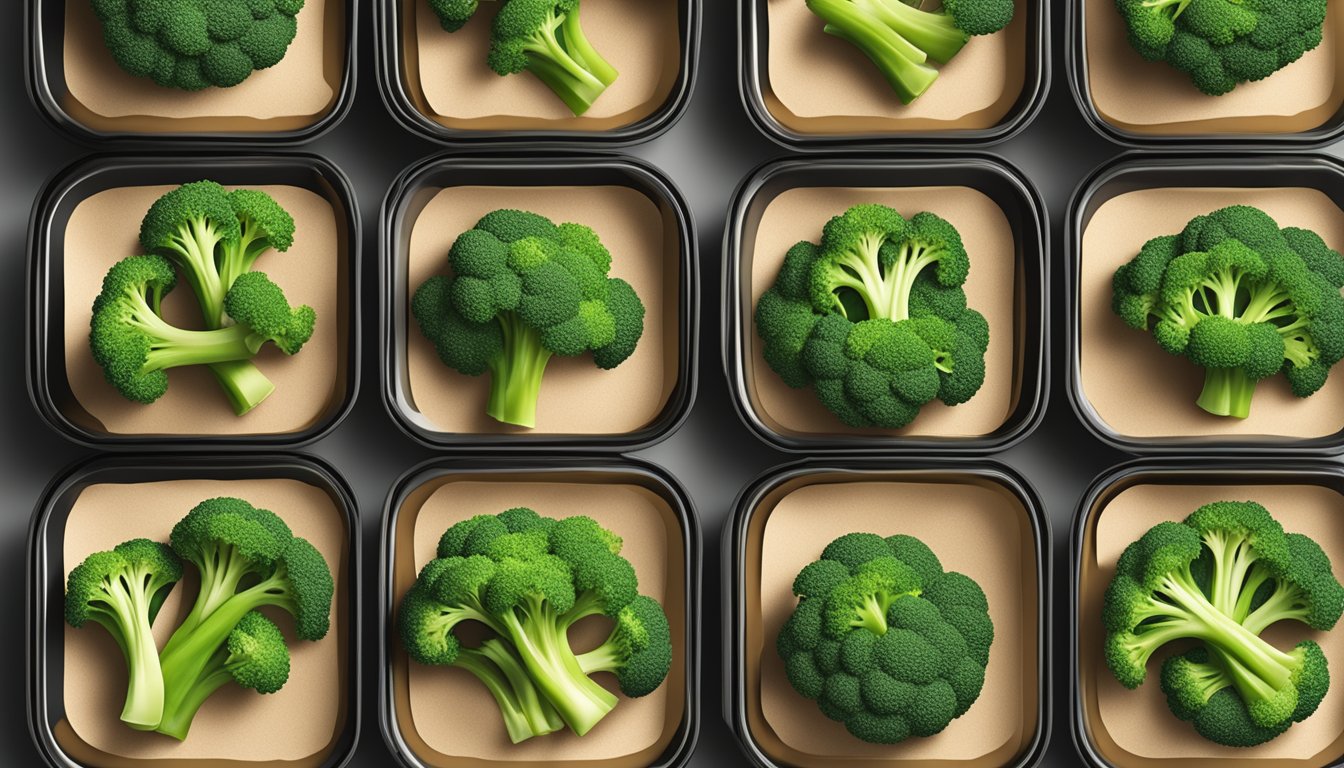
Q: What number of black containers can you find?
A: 12